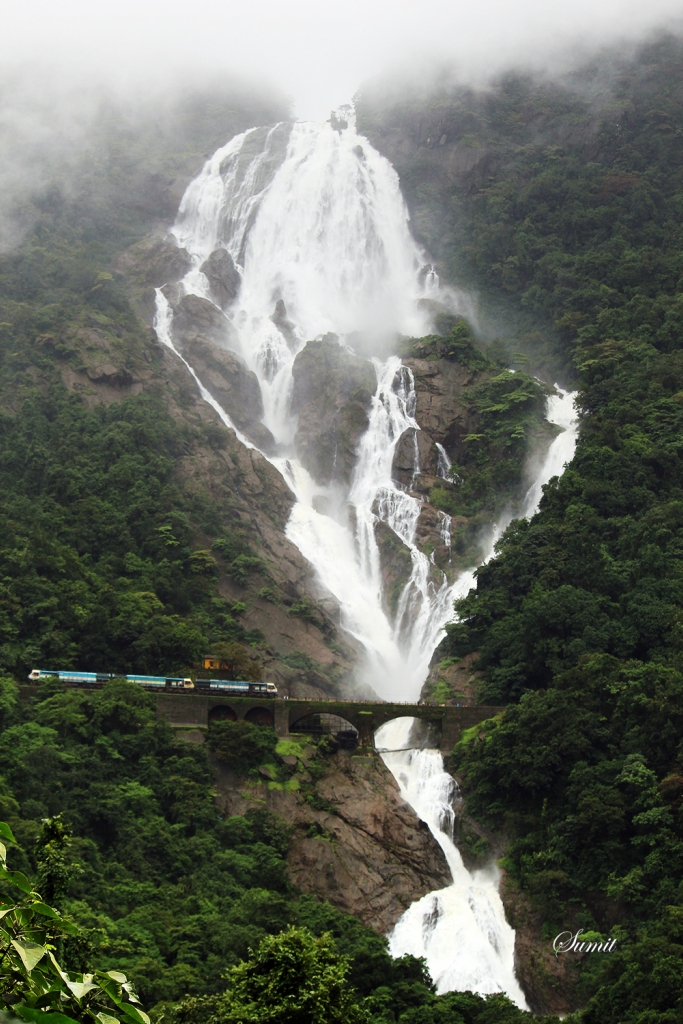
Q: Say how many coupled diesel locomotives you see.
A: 3